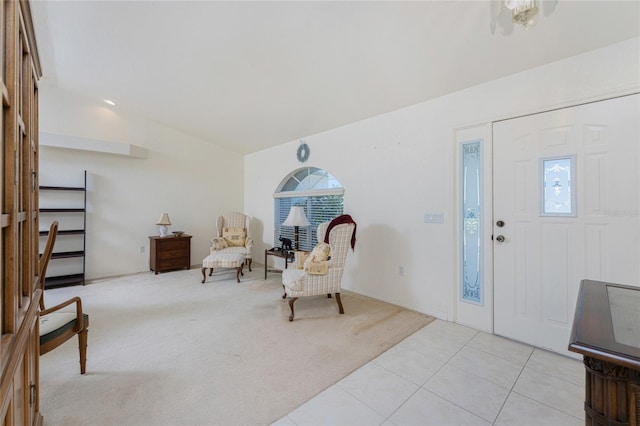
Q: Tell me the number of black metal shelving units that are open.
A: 1